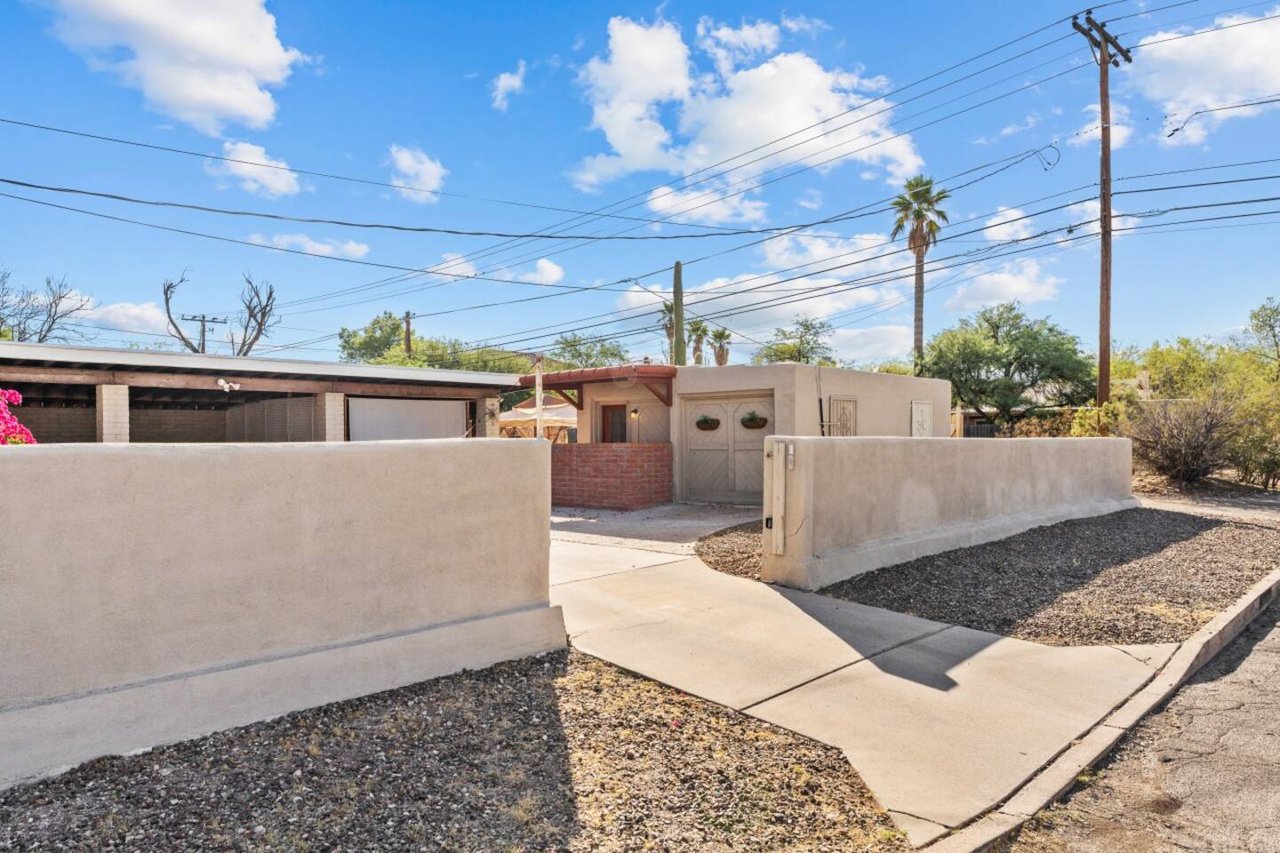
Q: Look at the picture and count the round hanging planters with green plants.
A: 2